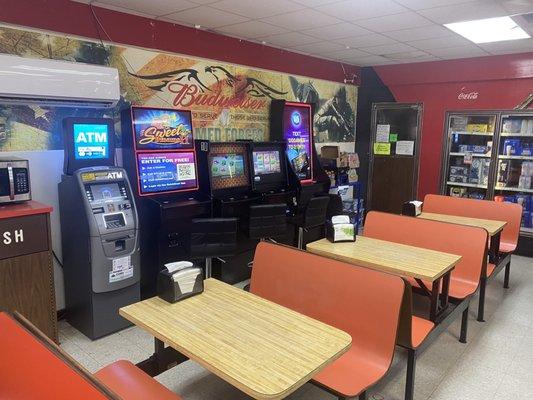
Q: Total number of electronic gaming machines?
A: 4